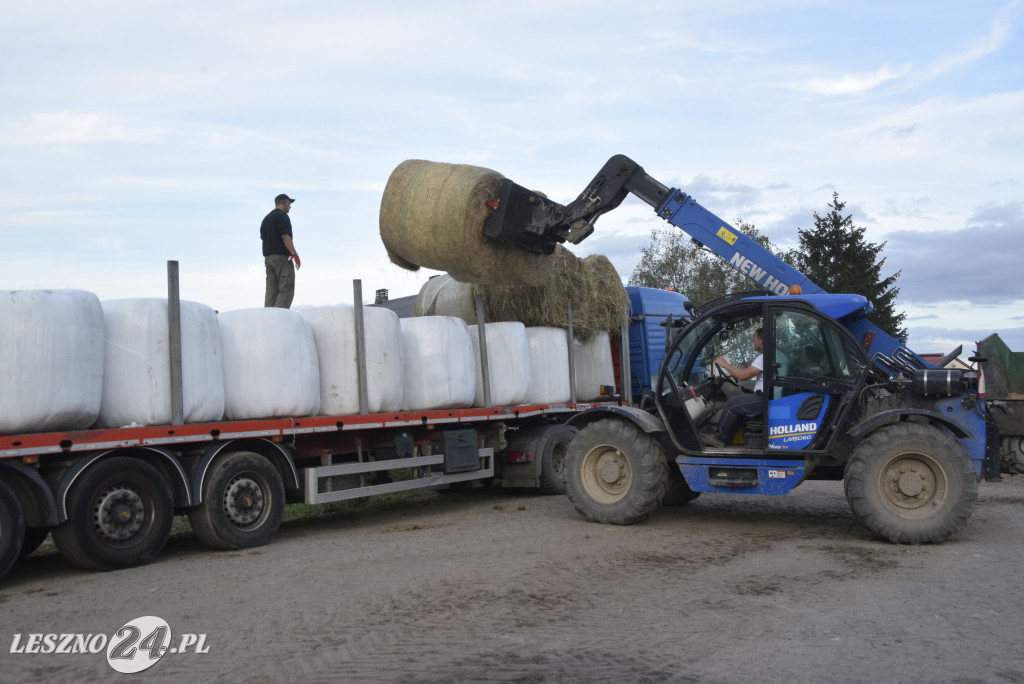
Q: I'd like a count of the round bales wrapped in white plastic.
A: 8